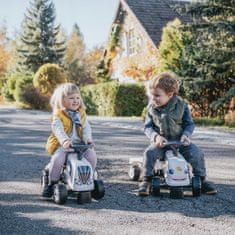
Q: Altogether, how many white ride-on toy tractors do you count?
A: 2